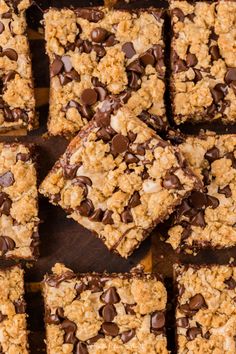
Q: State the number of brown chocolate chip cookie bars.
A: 9